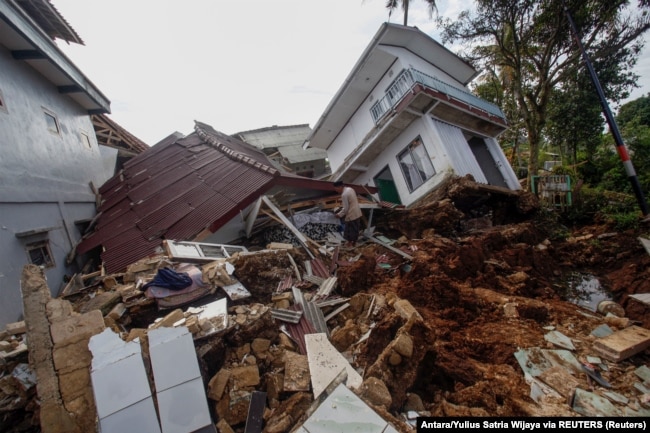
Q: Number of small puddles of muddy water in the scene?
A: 1